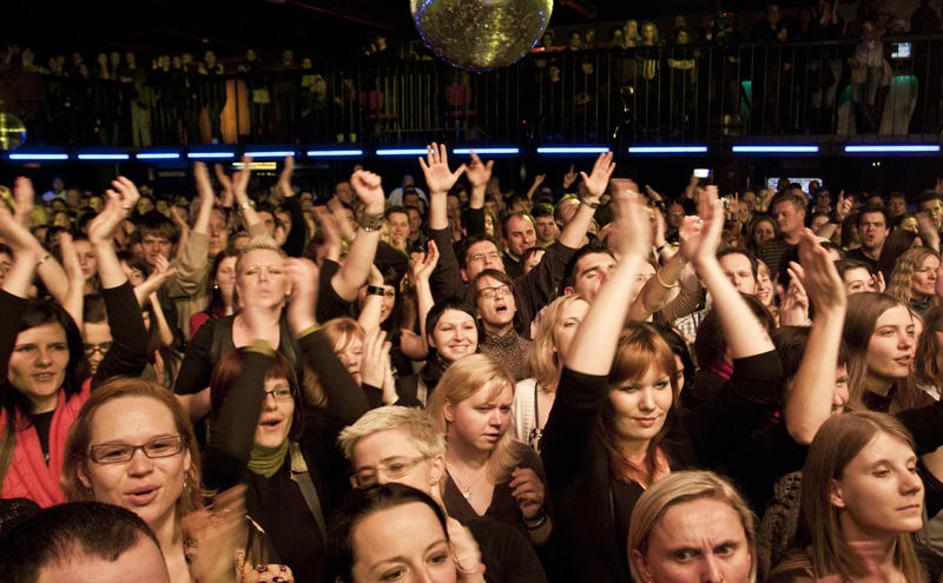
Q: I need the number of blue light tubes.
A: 12